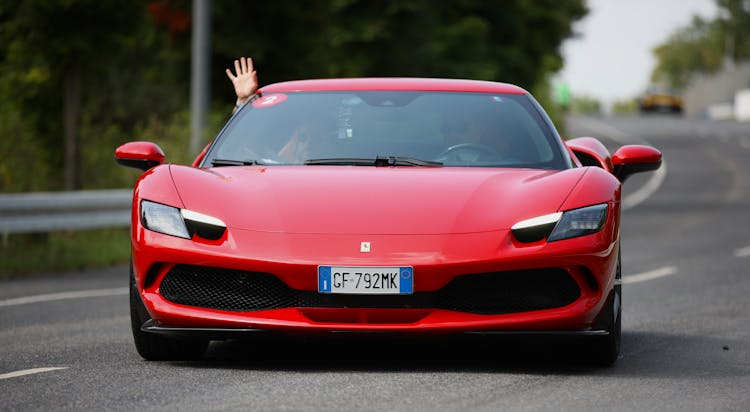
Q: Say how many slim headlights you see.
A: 2